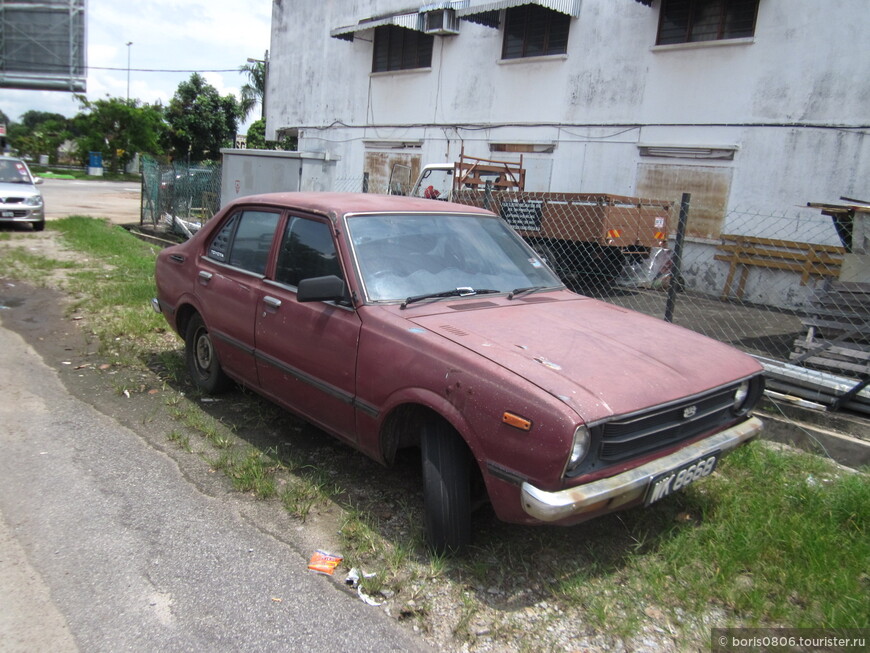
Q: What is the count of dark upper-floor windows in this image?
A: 3